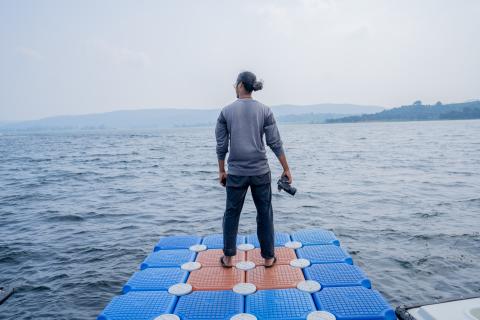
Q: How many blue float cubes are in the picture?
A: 12